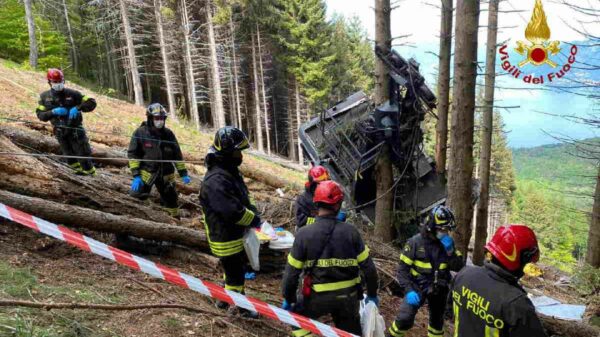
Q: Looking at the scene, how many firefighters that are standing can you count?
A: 7